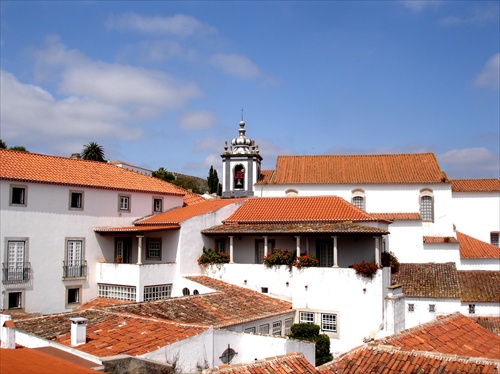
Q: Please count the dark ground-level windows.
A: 2